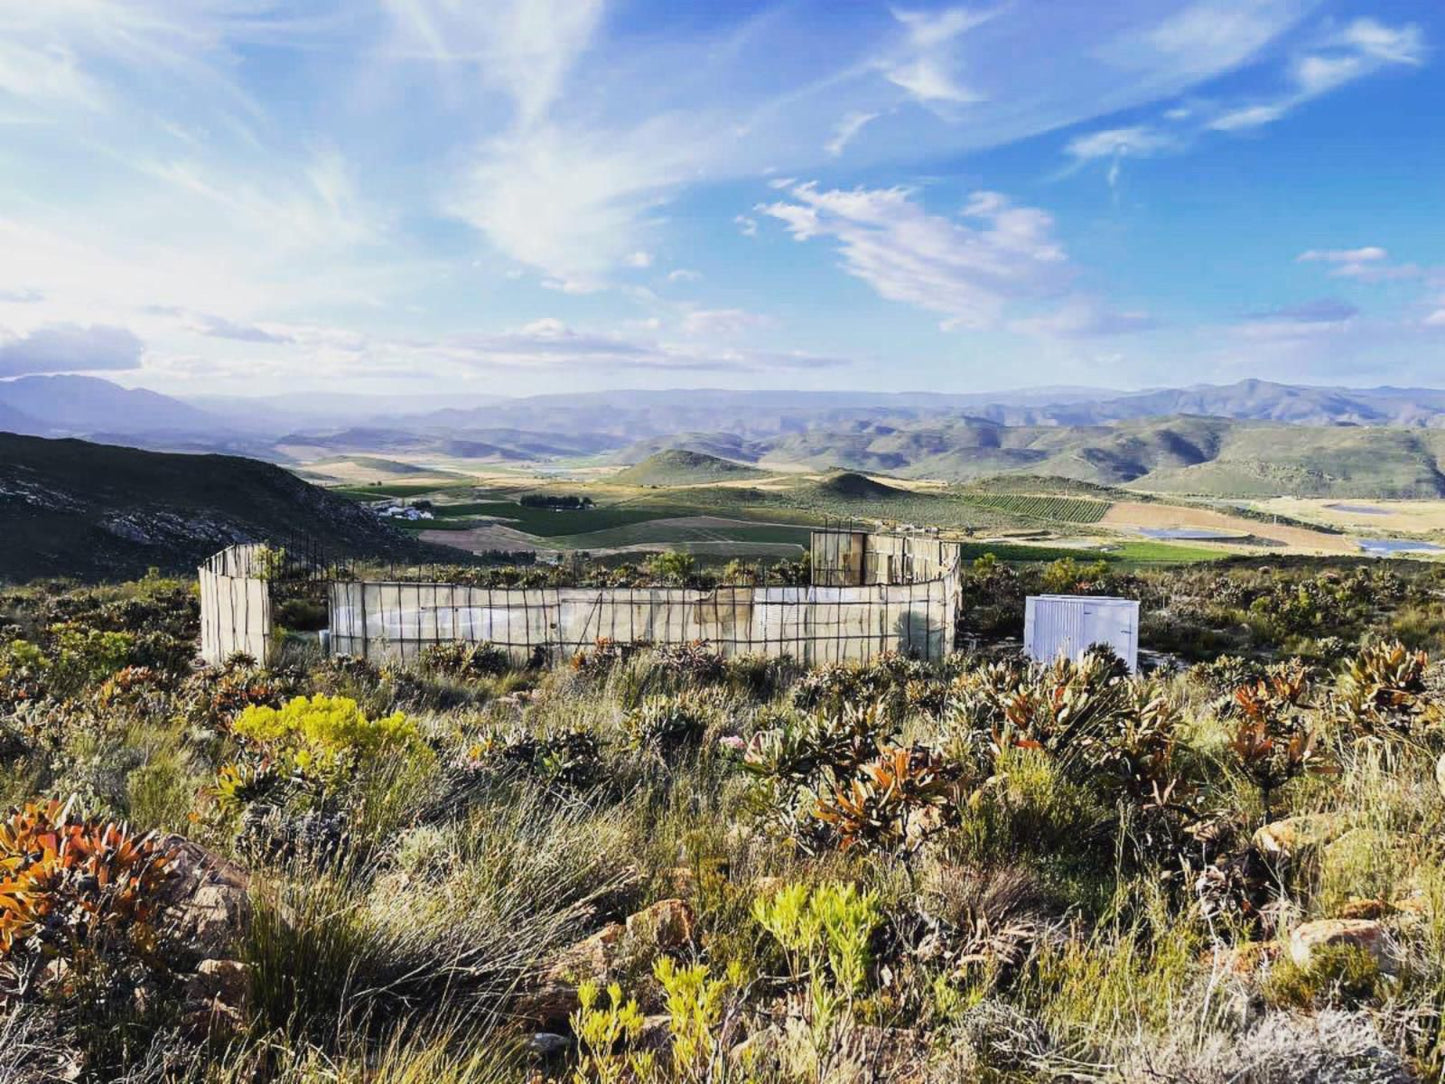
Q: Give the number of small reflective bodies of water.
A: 3